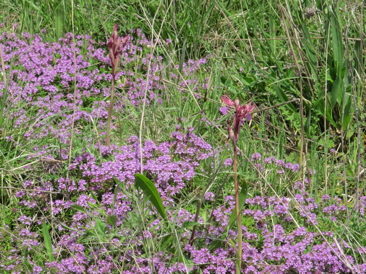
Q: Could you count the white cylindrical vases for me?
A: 0